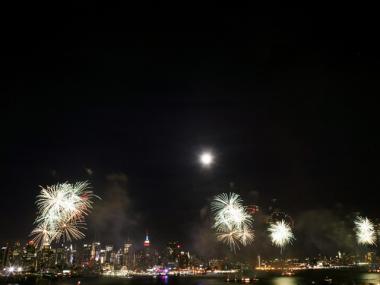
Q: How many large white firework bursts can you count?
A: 4